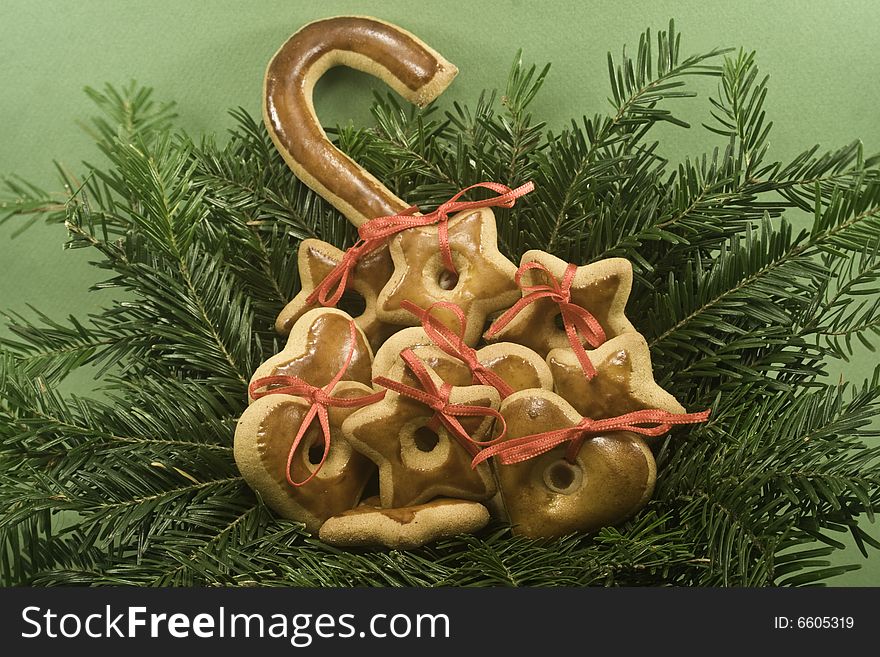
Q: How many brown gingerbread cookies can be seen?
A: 11